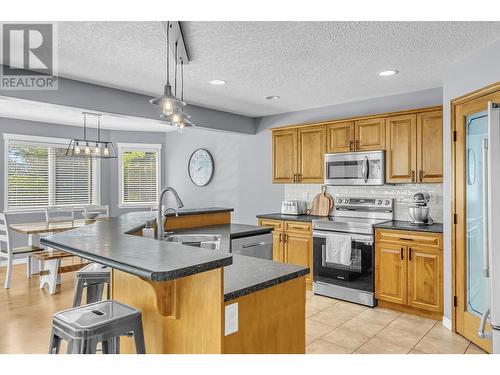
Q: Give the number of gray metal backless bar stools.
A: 2